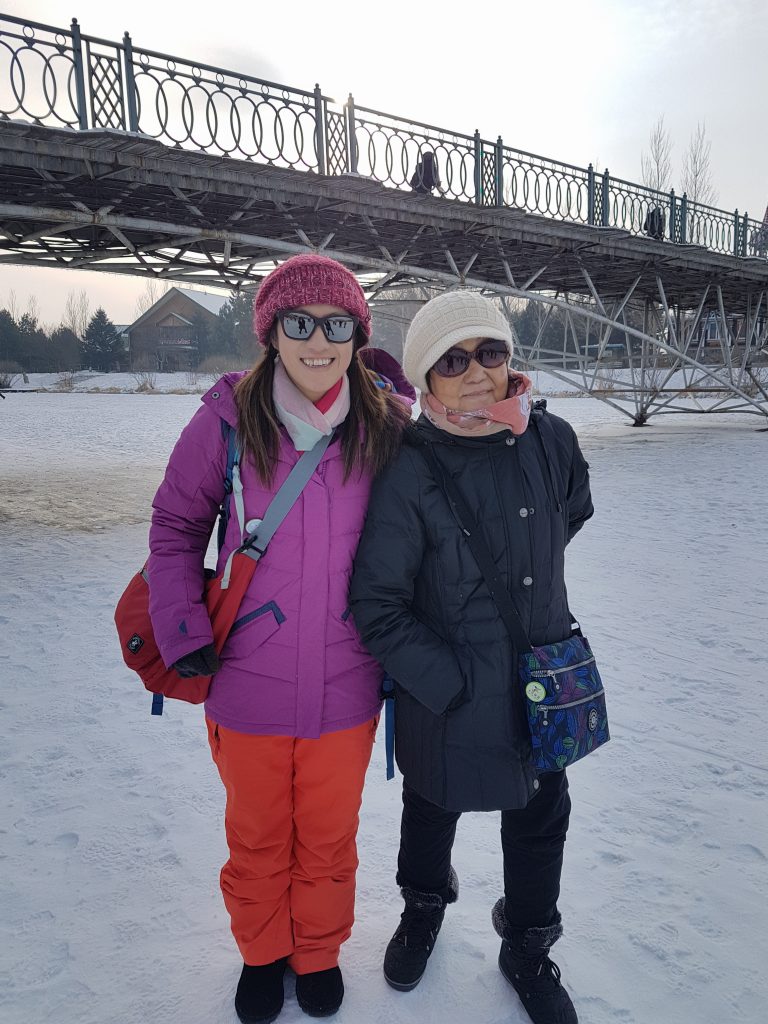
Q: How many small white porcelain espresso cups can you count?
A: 0